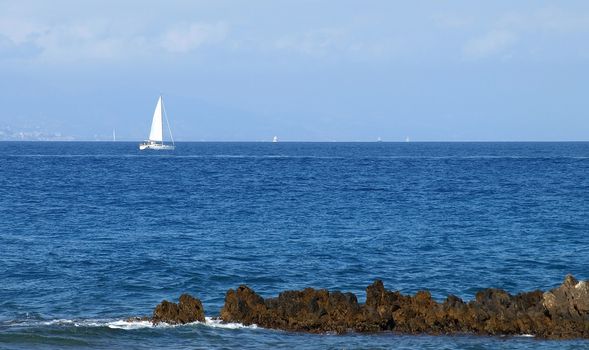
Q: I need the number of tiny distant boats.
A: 4